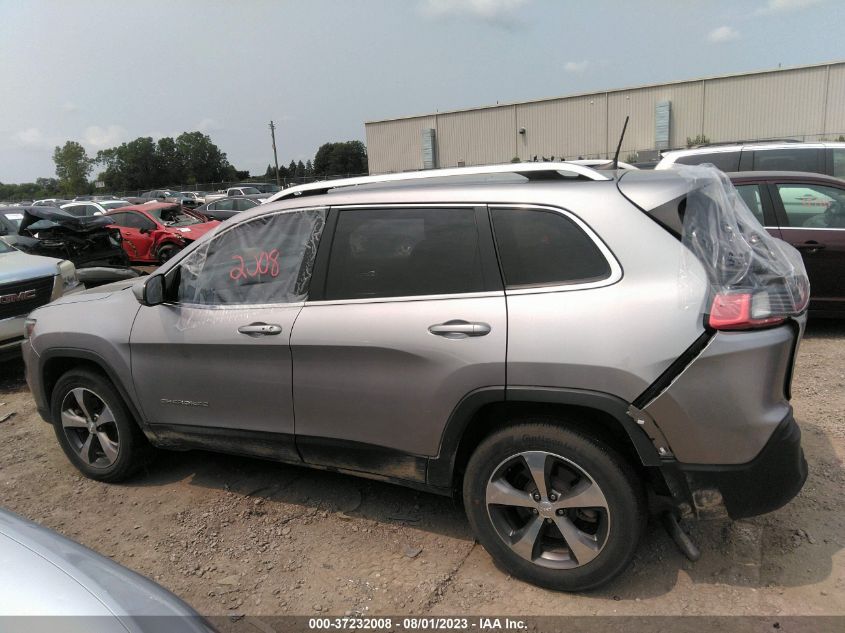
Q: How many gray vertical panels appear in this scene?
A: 2